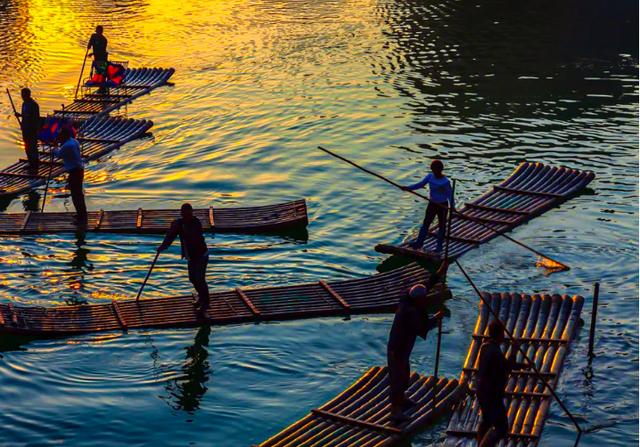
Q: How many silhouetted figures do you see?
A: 7